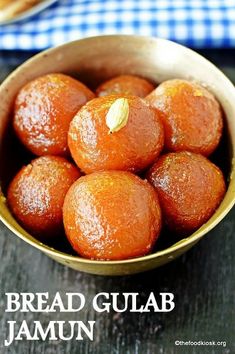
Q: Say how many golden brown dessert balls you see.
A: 7